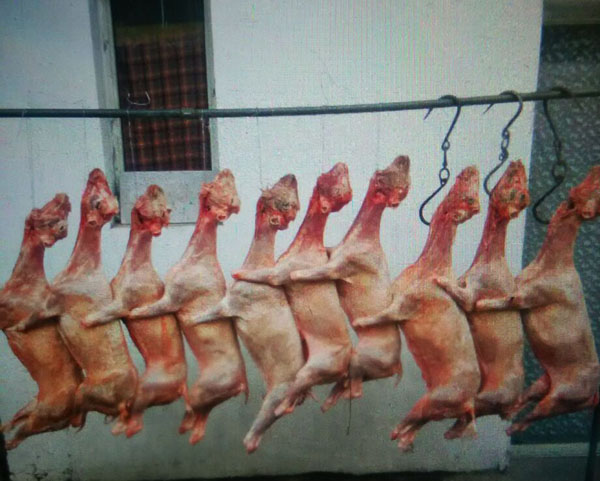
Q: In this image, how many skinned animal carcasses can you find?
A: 10